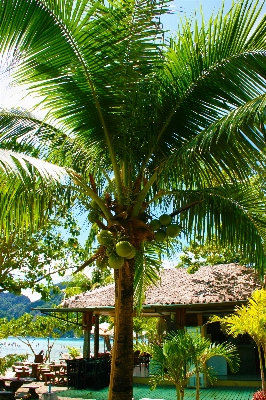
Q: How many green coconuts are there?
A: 11